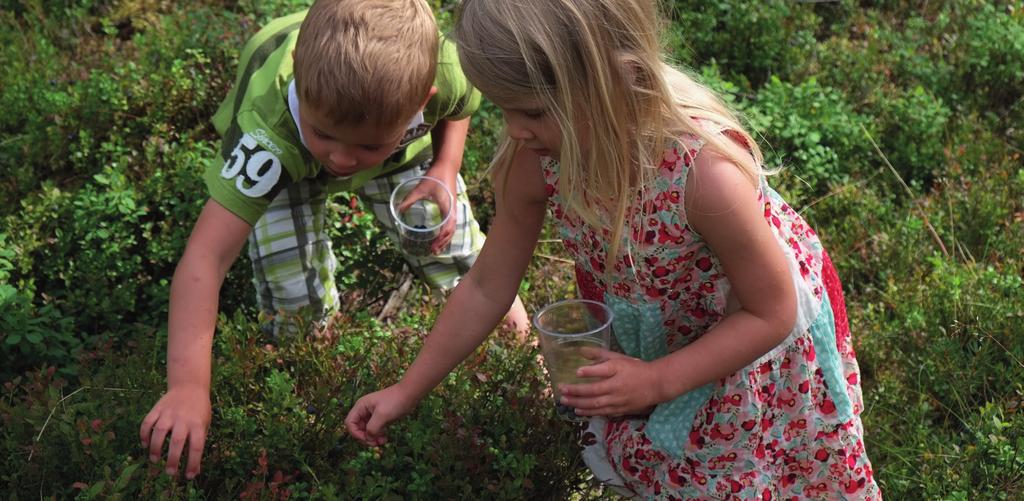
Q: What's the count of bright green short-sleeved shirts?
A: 1